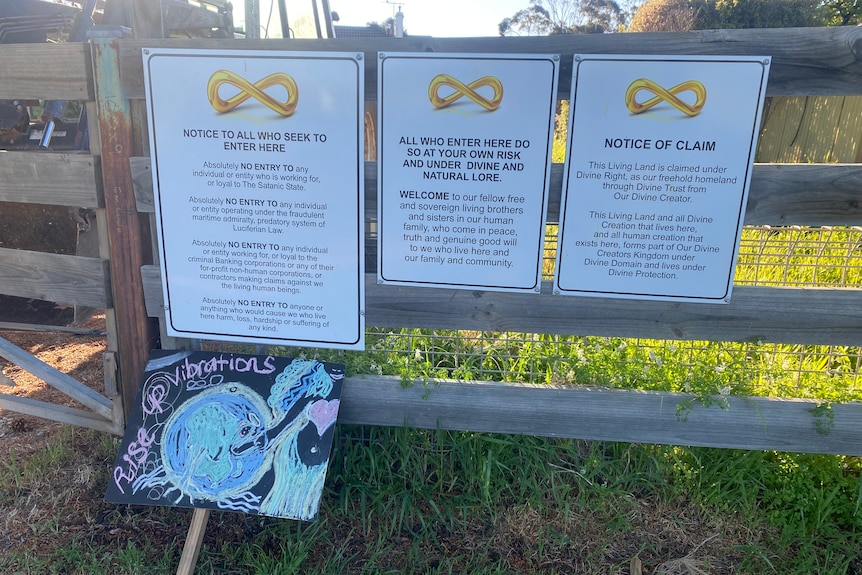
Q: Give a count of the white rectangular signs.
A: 3